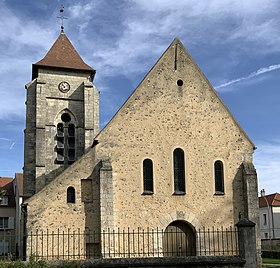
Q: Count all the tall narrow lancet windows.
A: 3